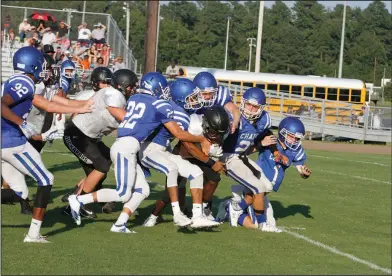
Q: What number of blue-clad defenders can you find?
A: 7